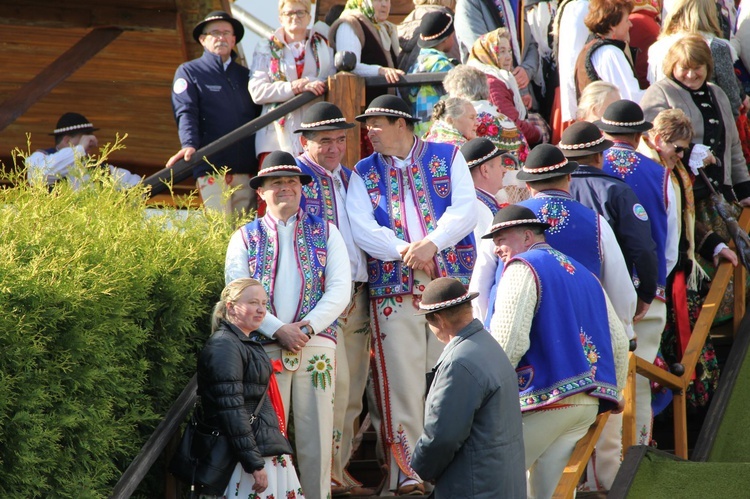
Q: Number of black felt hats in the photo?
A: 12